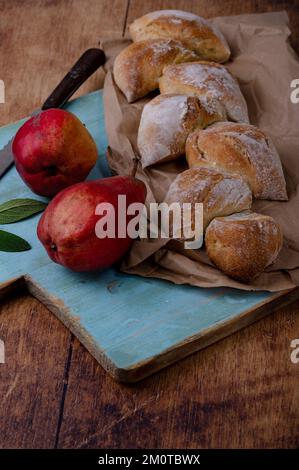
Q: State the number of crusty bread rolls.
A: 7